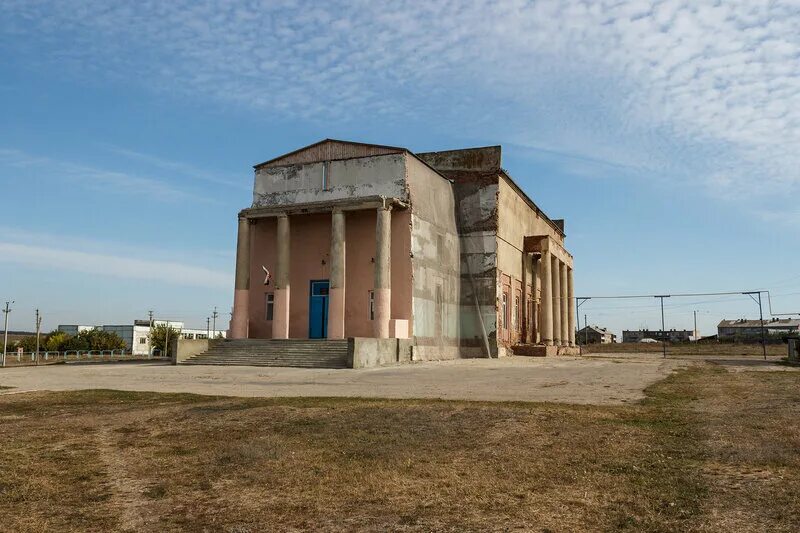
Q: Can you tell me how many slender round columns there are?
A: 8